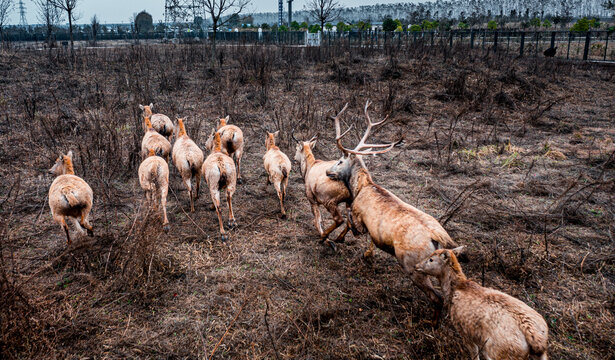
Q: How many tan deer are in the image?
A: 11